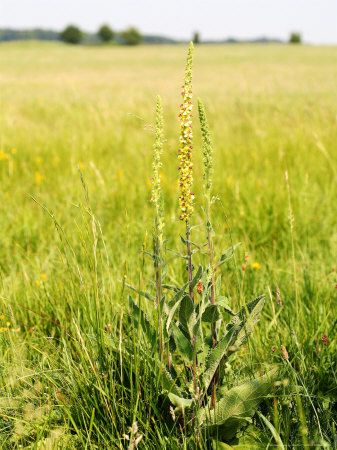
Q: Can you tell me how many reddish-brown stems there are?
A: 3